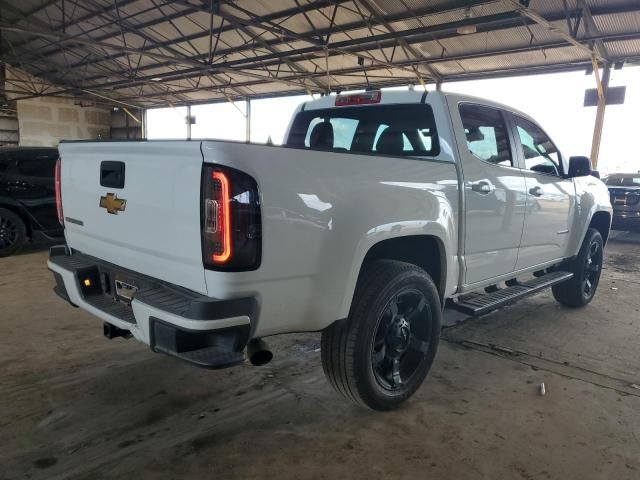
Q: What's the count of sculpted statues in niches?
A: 0